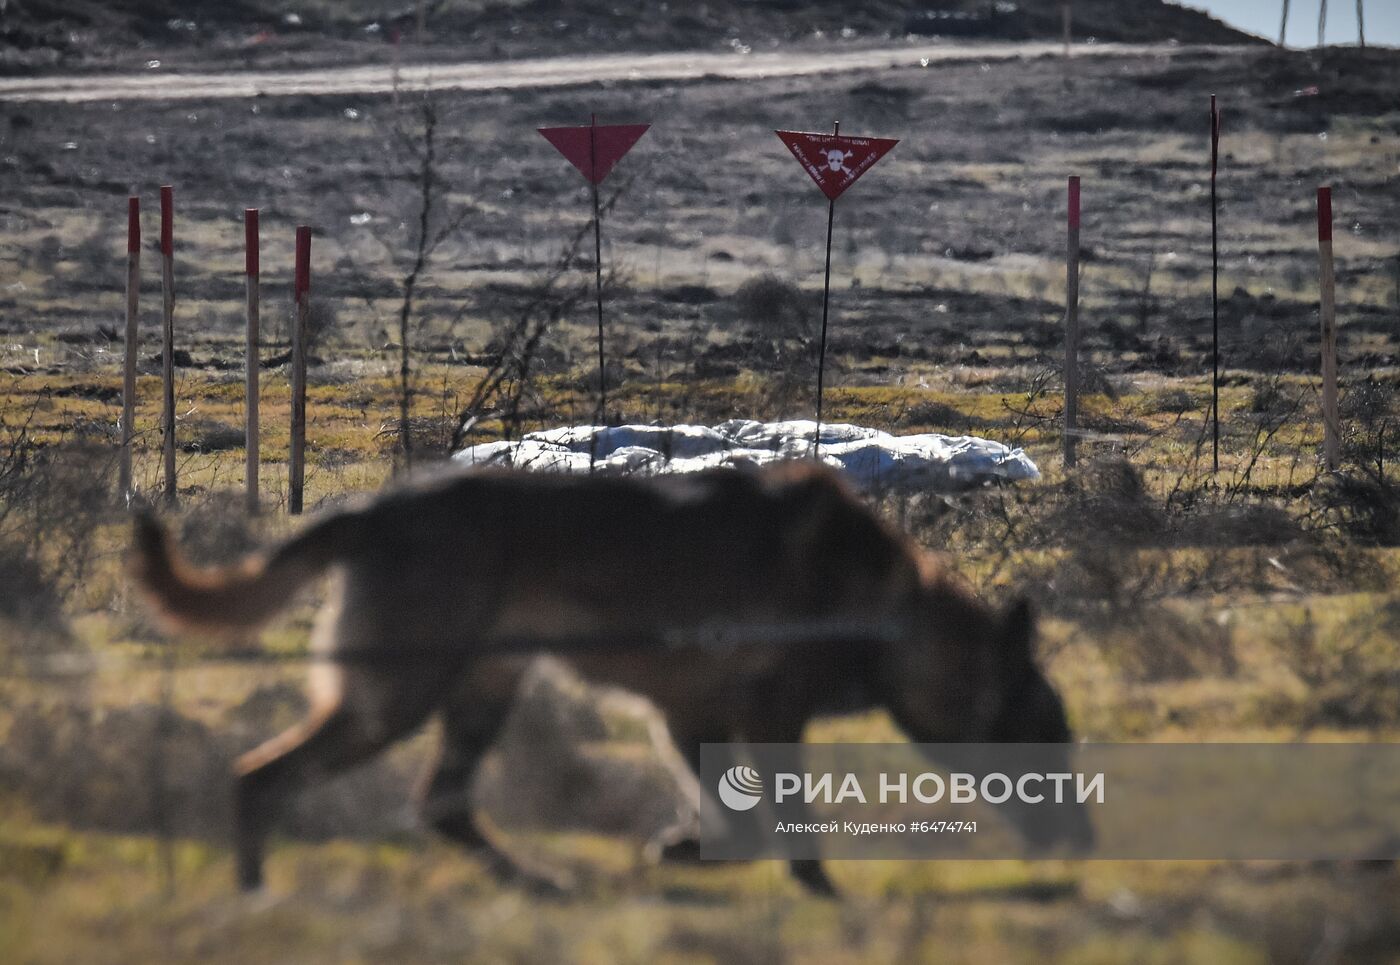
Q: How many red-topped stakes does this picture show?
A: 6